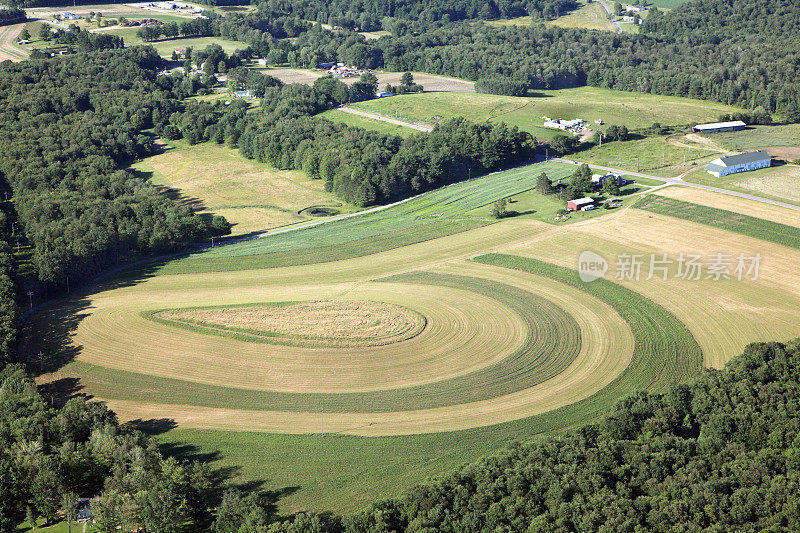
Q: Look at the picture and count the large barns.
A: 2